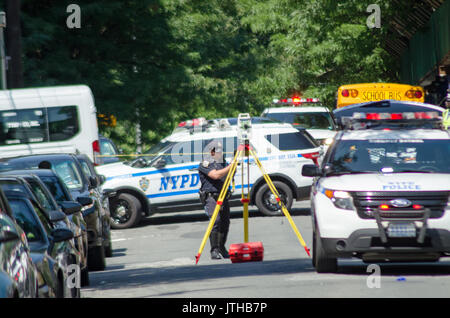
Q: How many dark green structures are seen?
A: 1